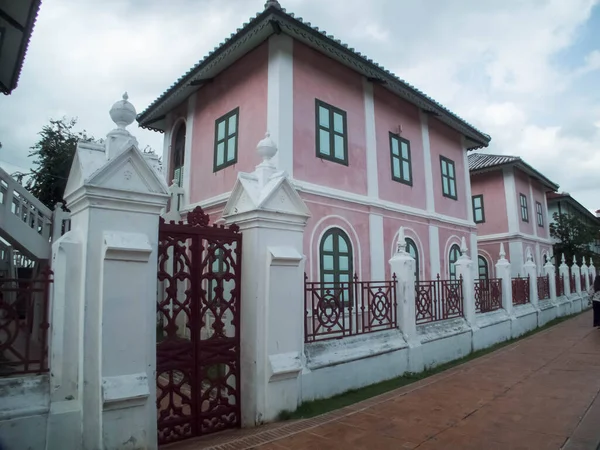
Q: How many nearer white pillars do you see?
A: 2